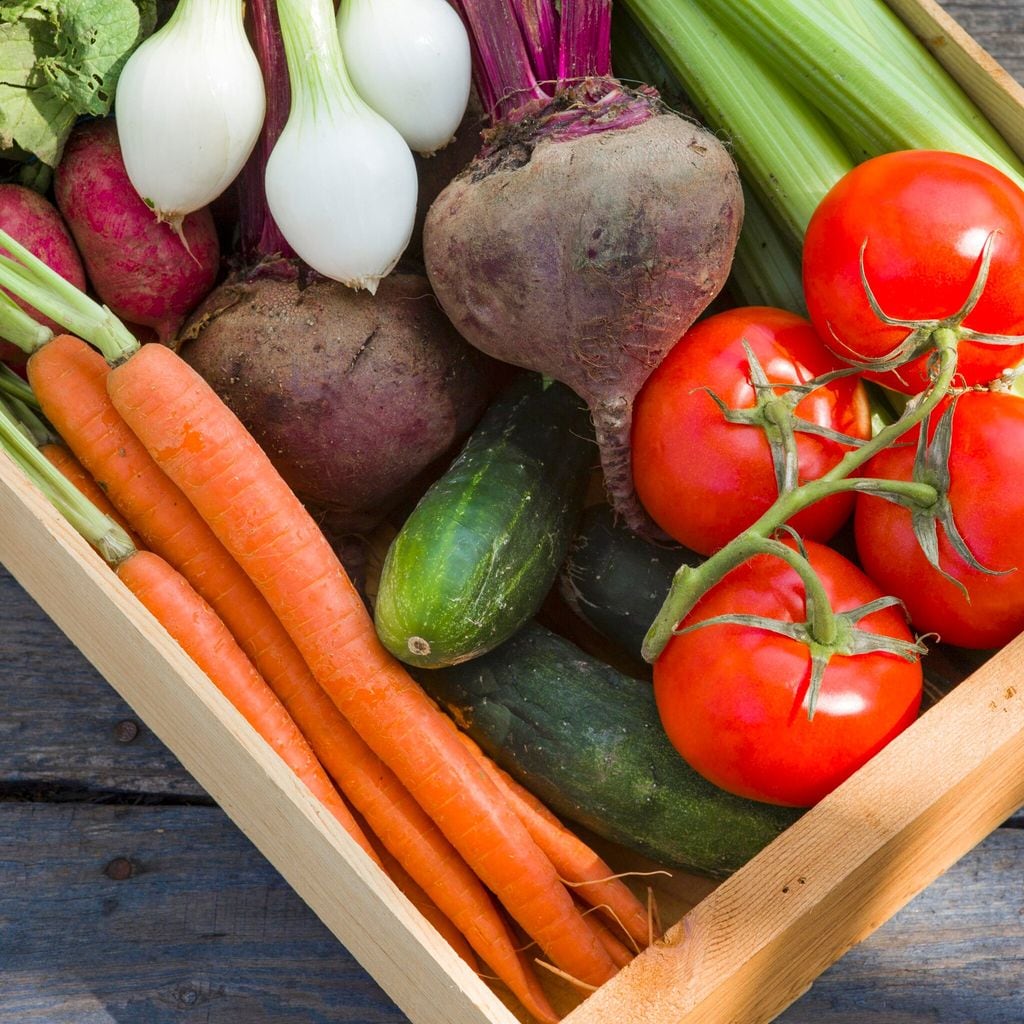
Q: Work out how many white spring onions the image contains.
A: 3